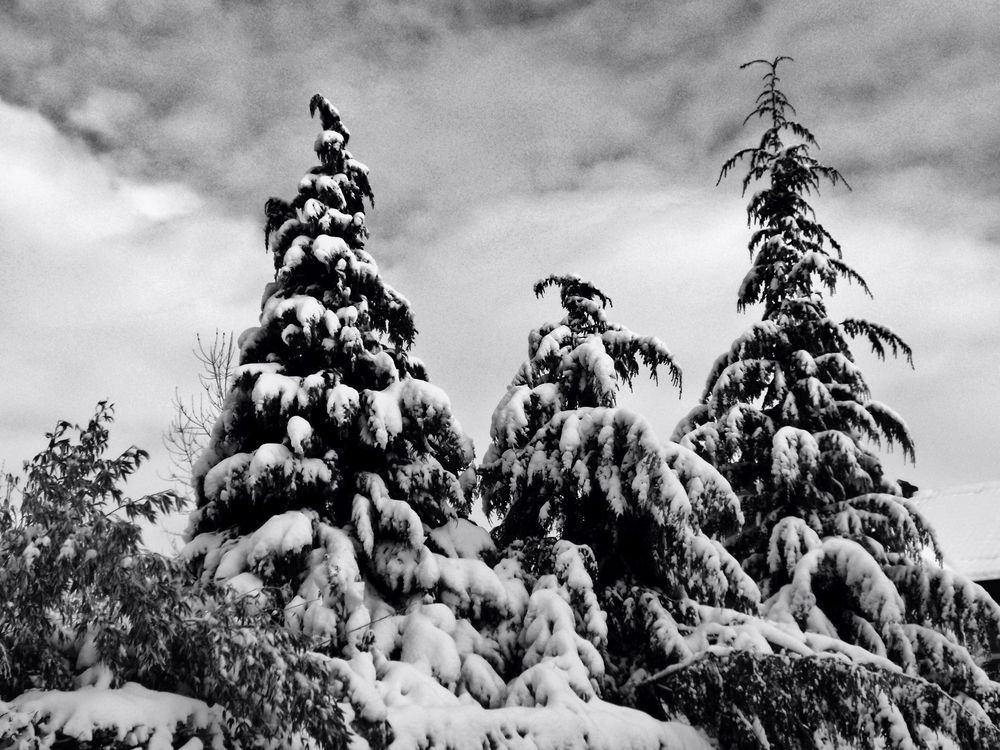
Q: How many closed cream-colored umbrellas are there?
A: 0